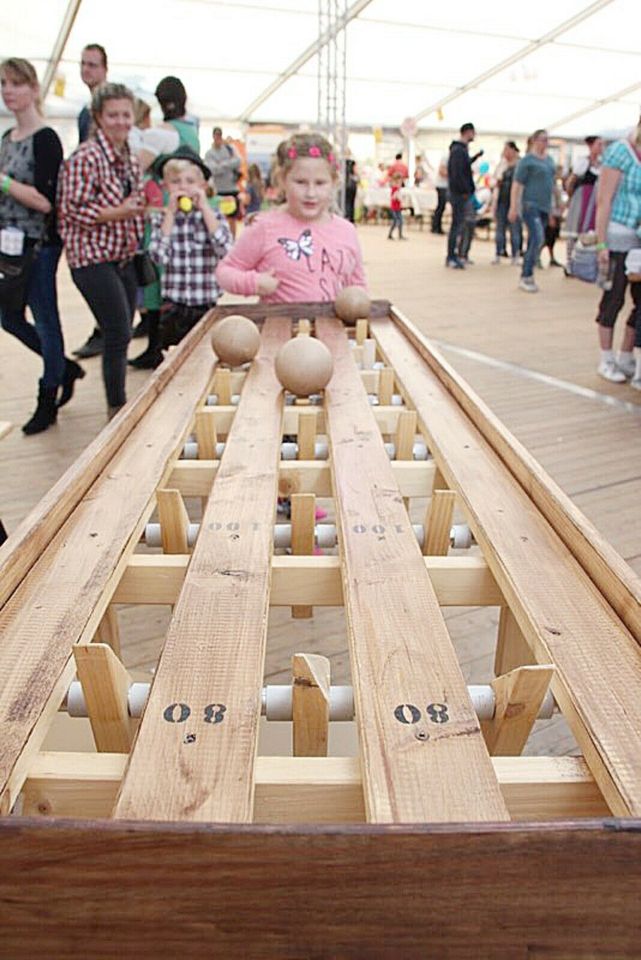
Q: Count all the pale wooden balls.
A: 3